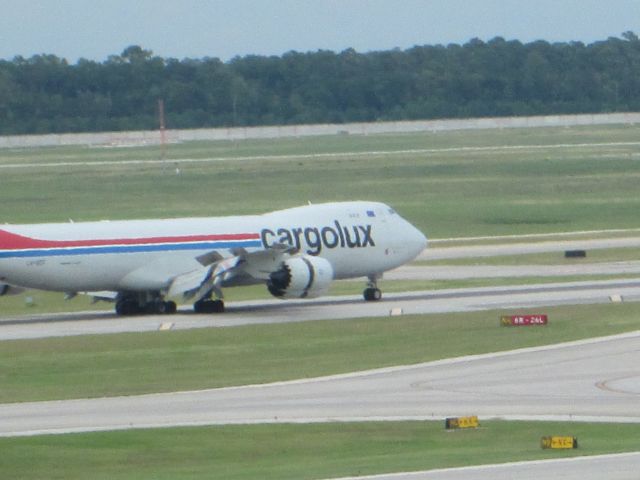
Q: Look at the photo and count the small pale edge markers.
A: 3